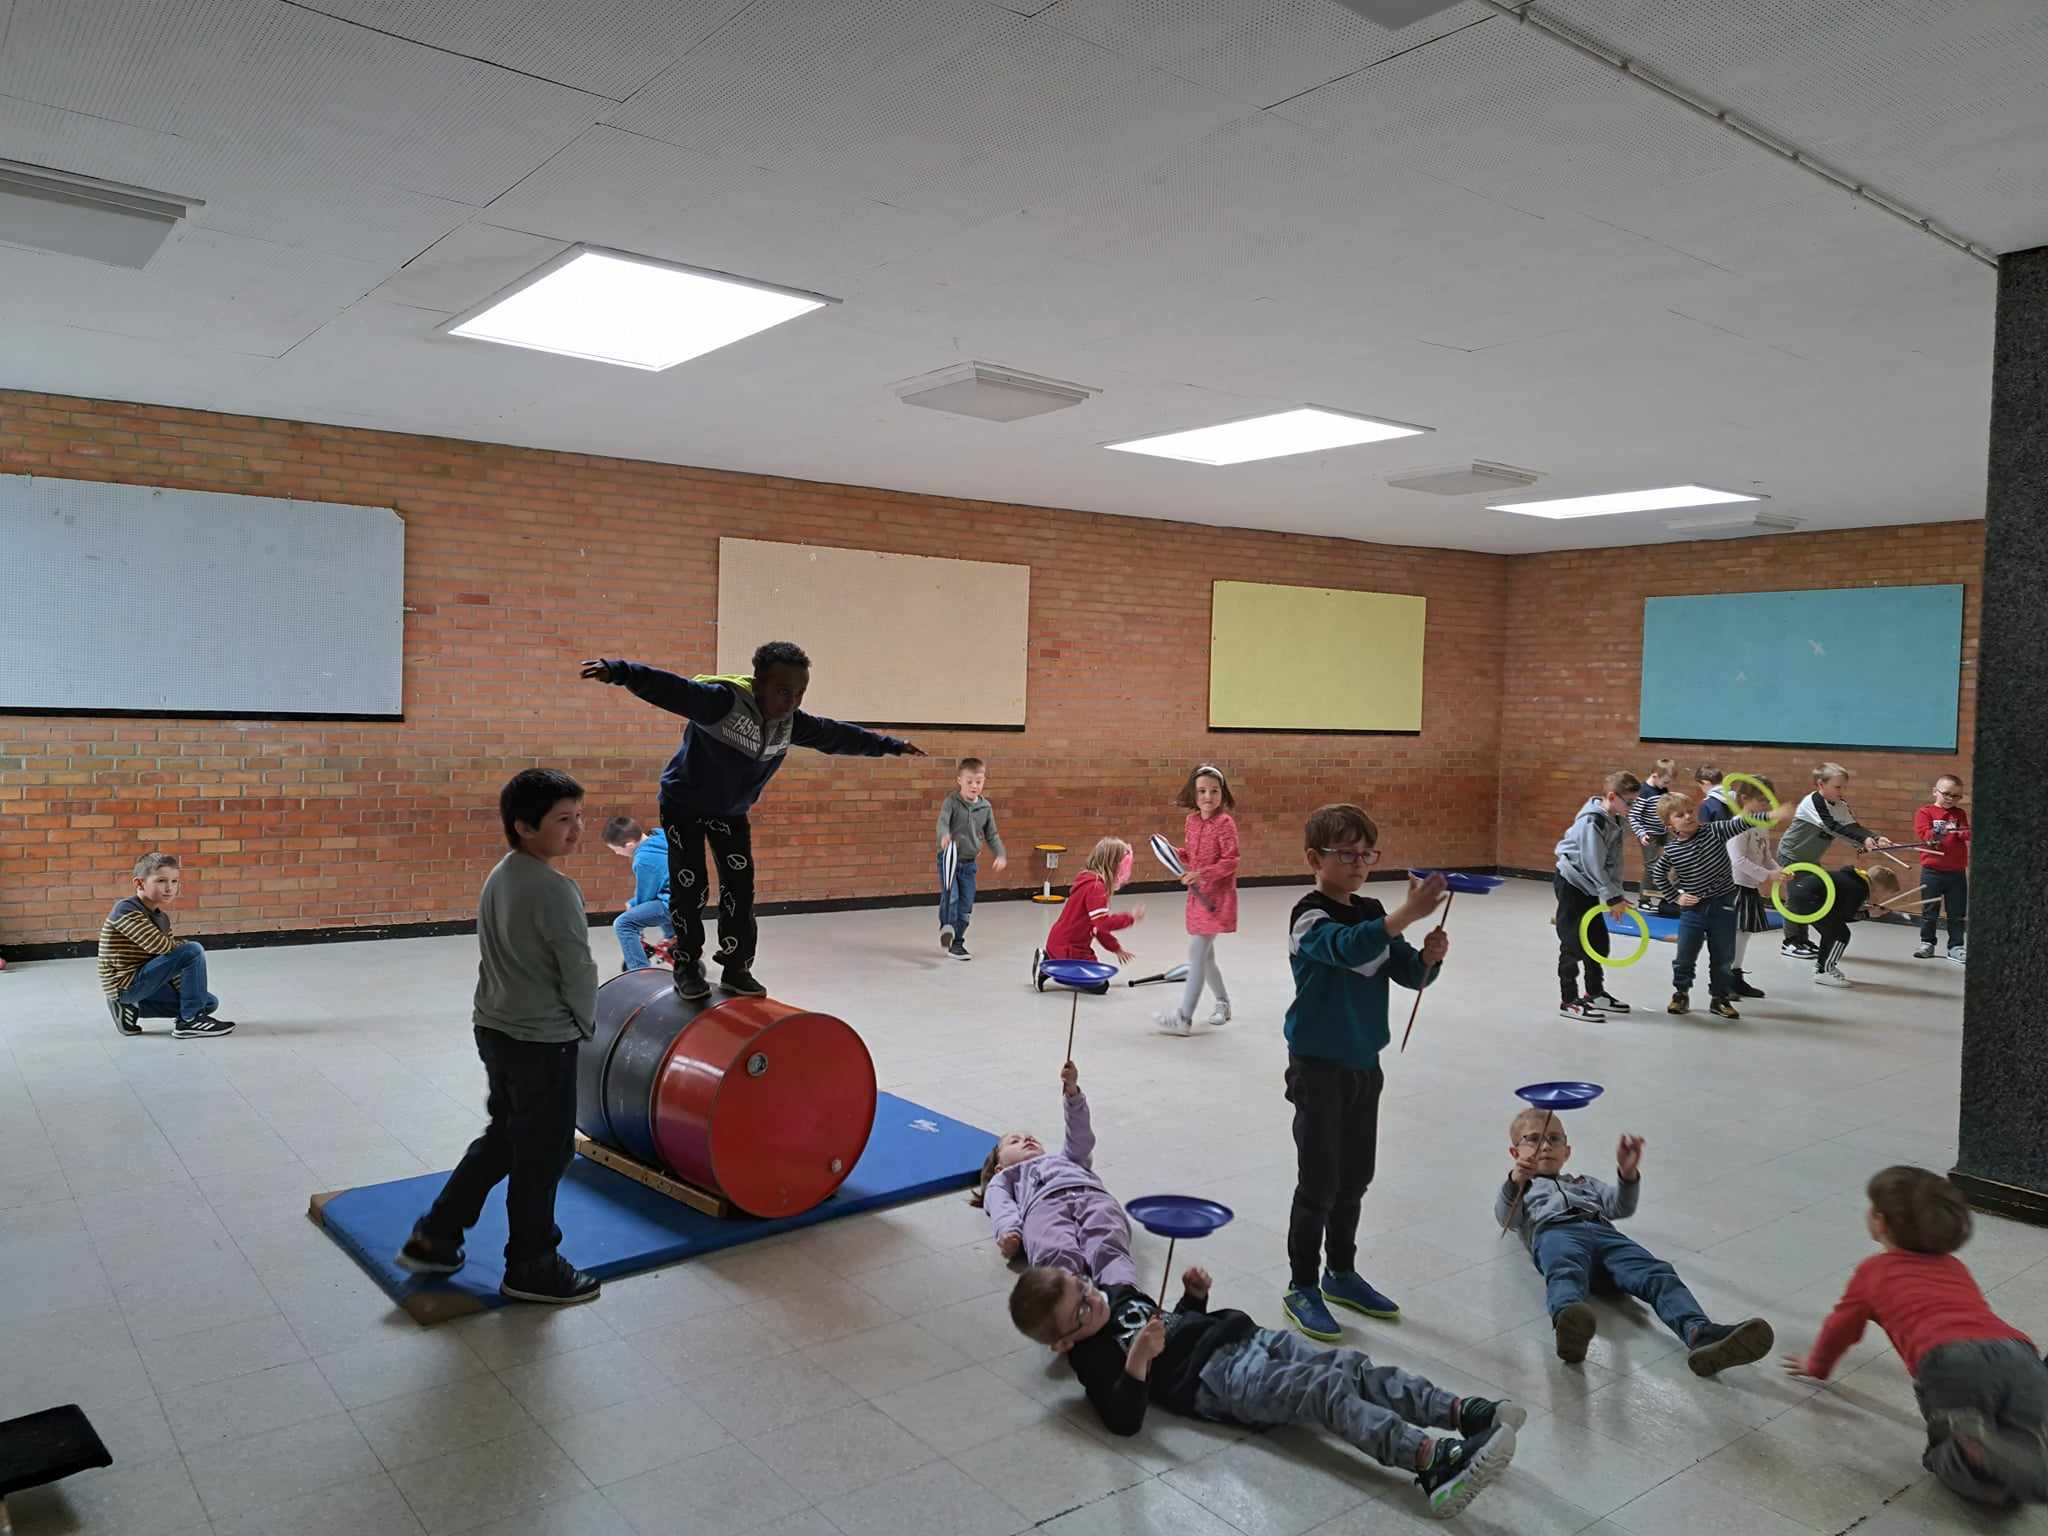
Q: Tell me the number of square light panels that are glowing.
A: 3